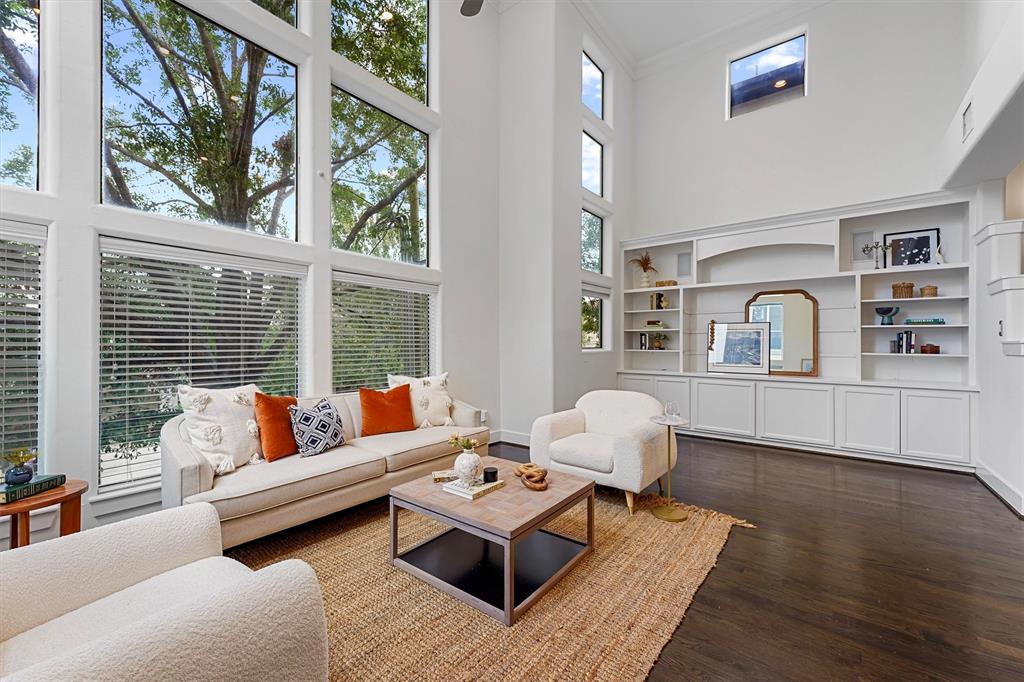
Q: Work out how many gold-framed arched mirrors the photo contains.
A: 1